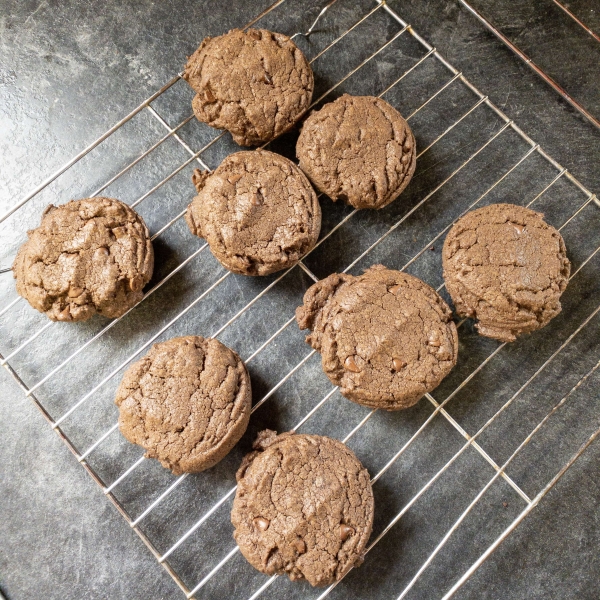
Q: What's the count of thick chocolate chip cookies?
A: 8